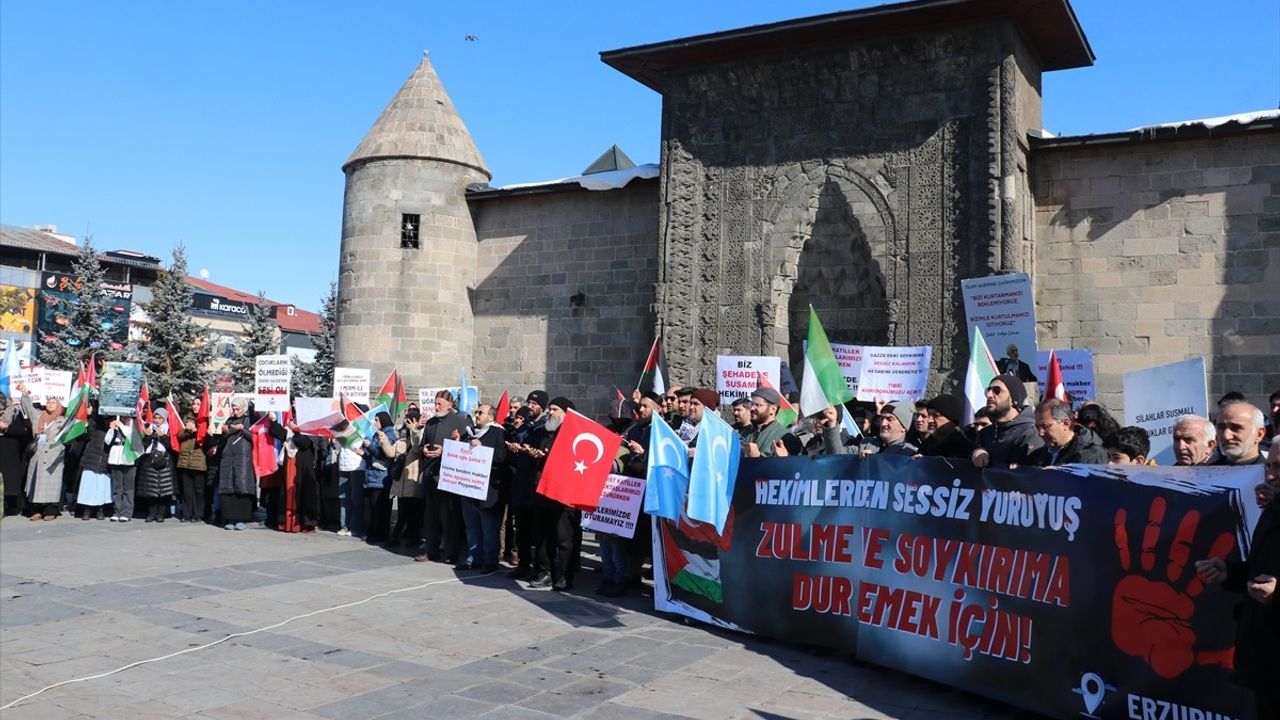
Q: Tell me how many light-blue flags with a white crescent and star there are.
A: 2